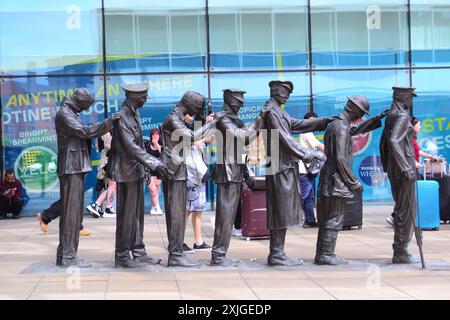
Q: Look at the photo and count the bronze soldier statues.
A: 7